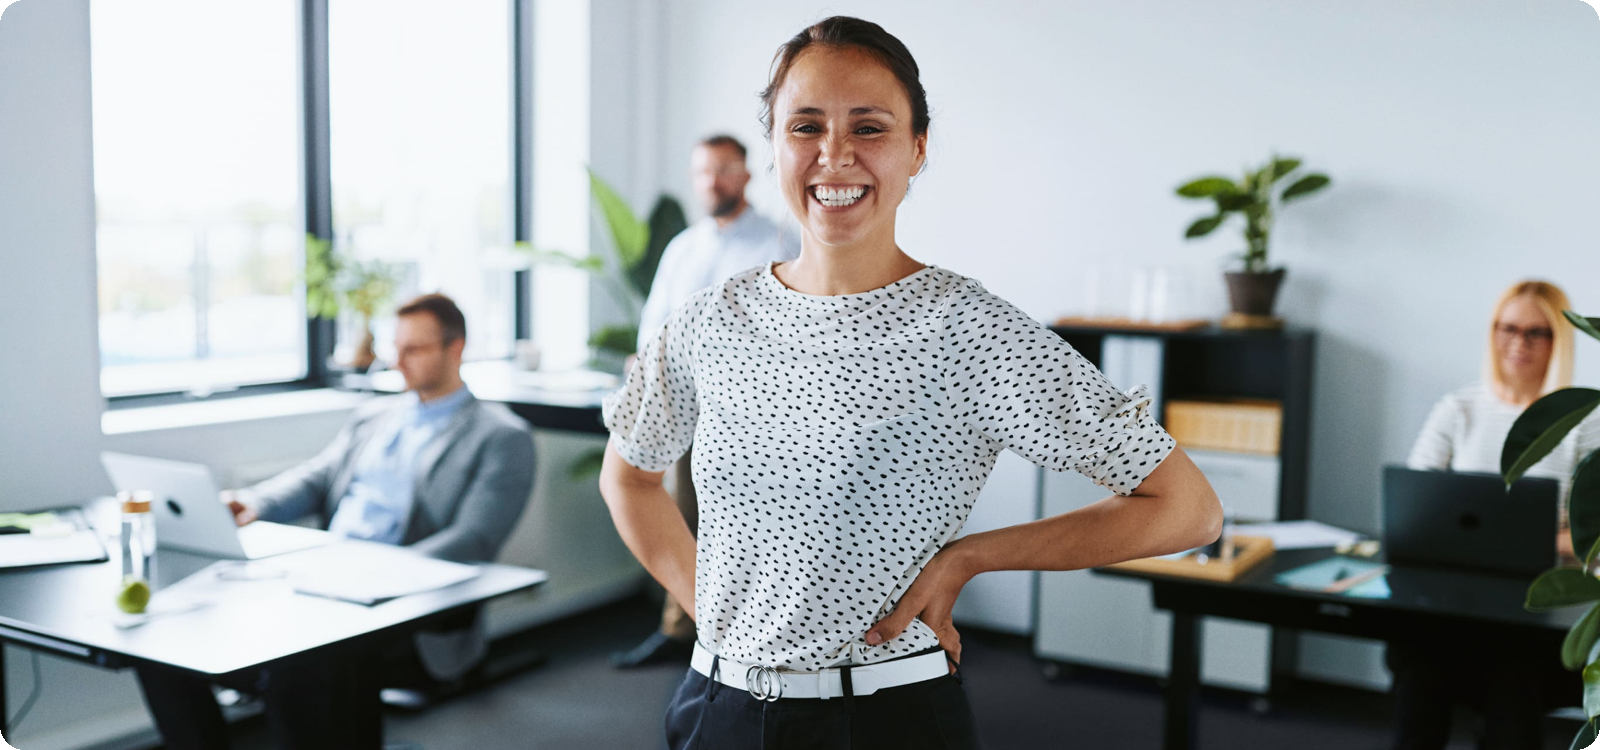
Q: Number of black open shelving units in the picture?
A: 1